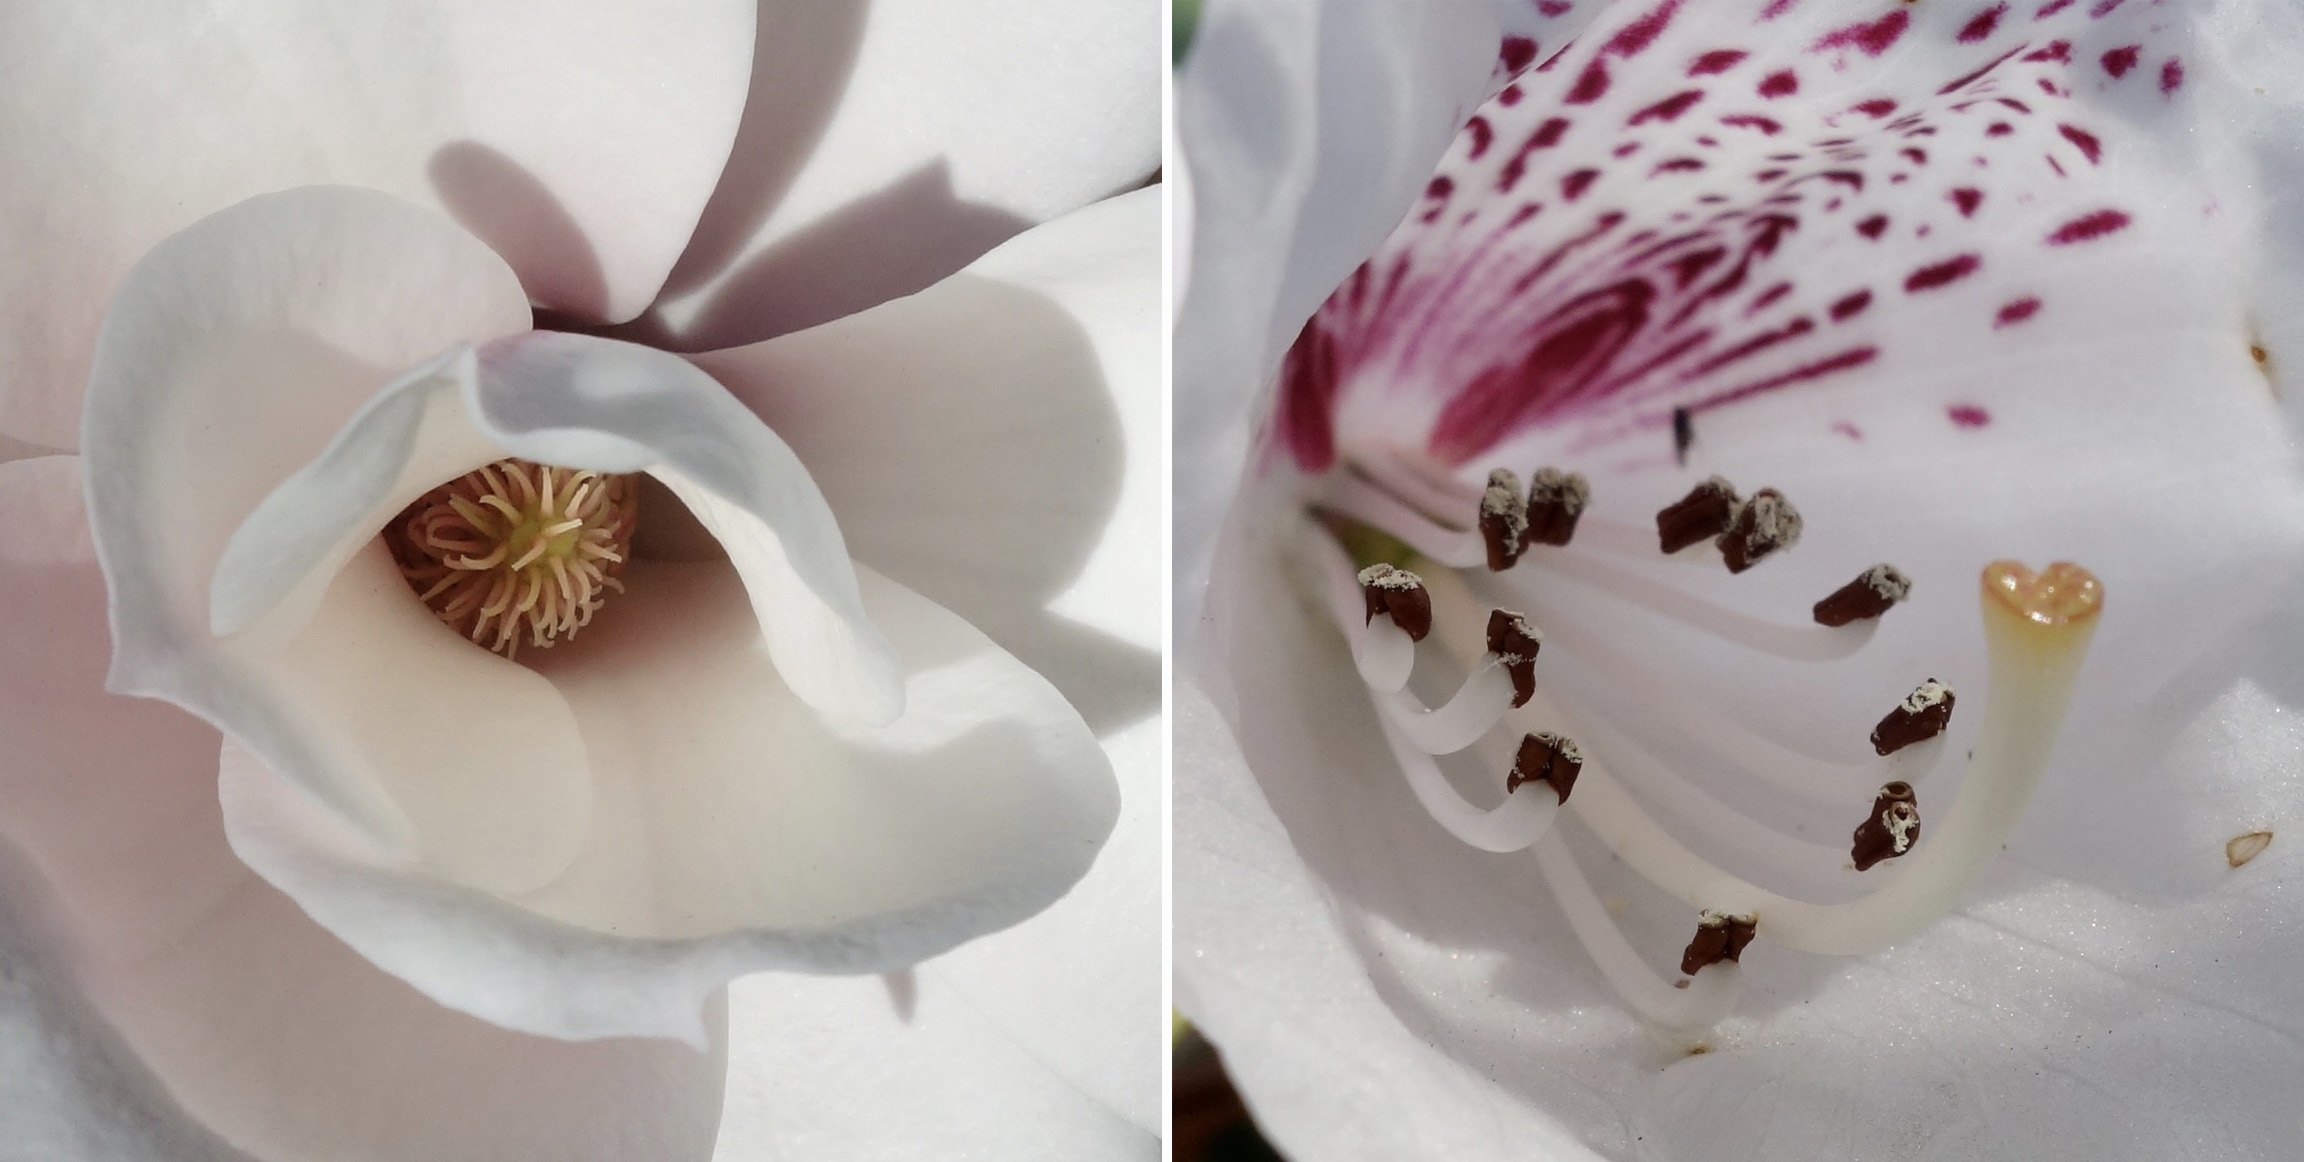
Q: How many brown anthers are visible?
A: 11